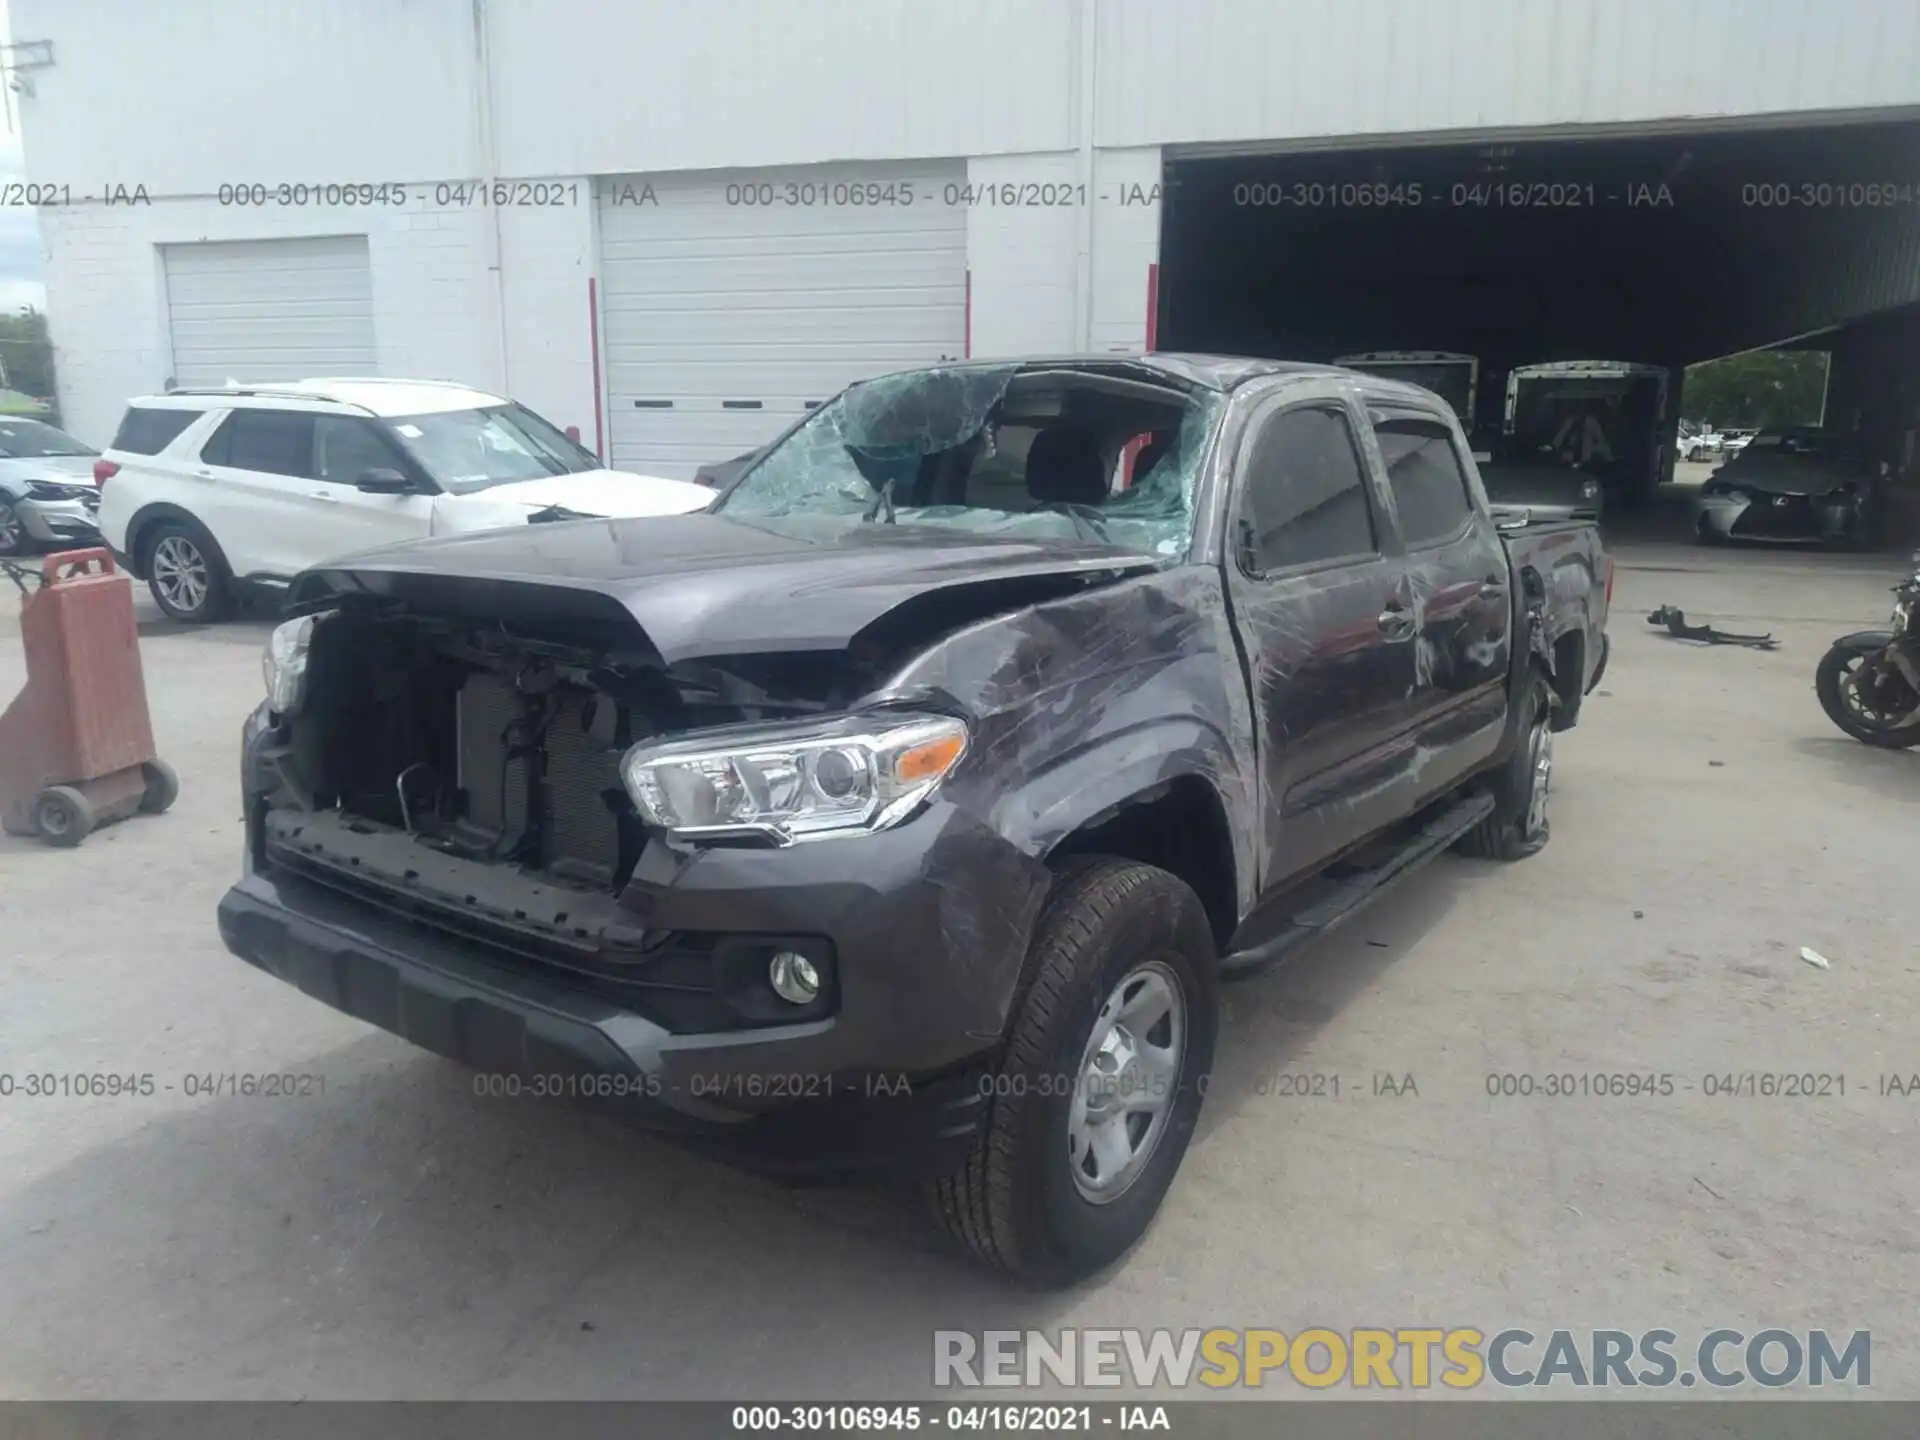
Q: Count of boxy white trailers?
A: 2